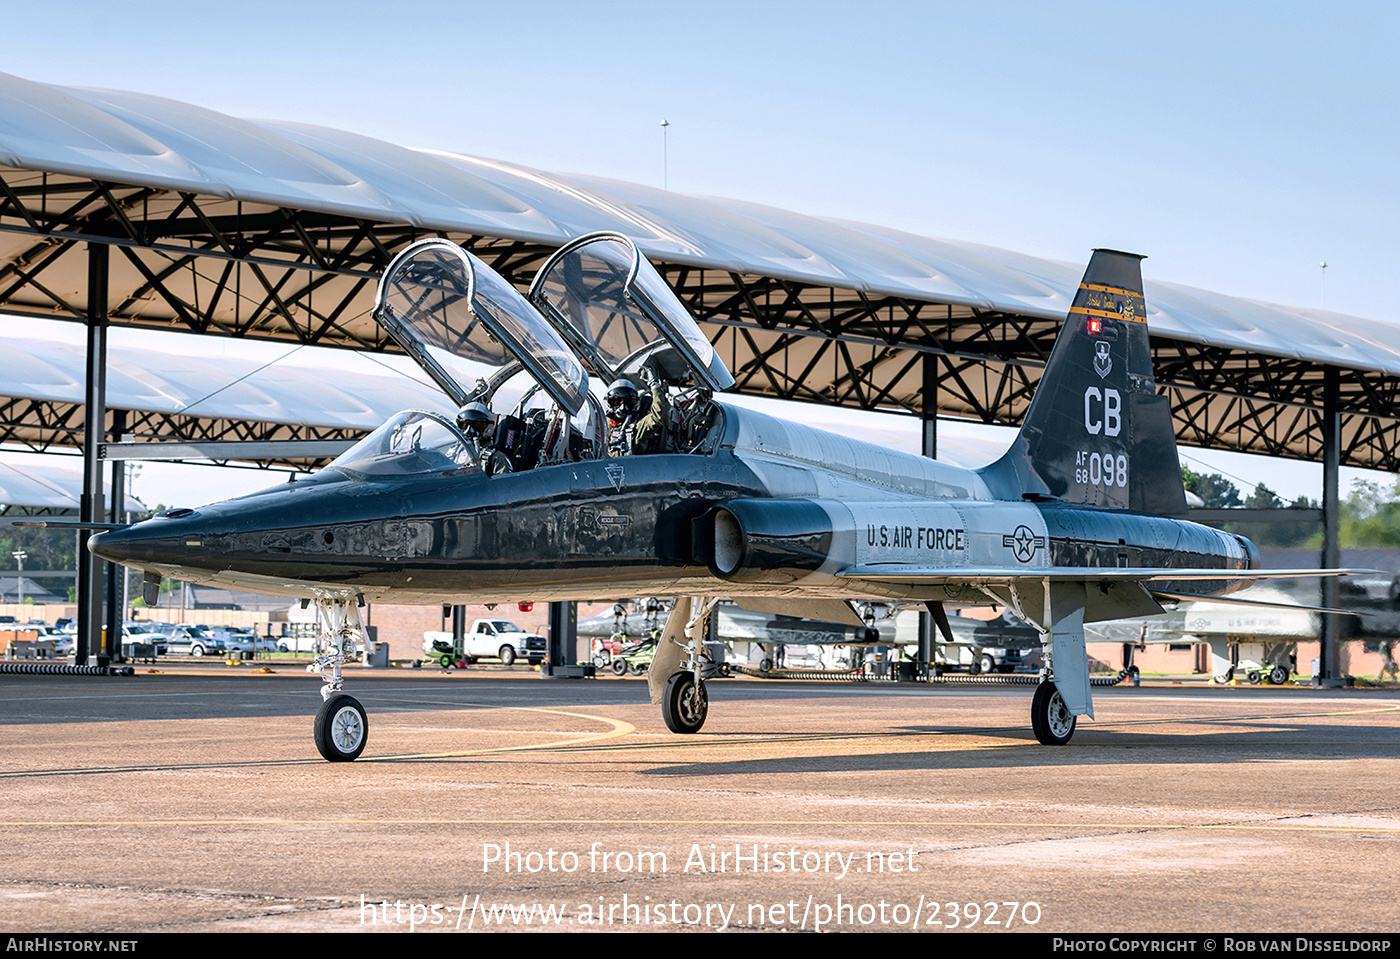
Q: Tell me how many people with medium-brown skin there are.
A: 0